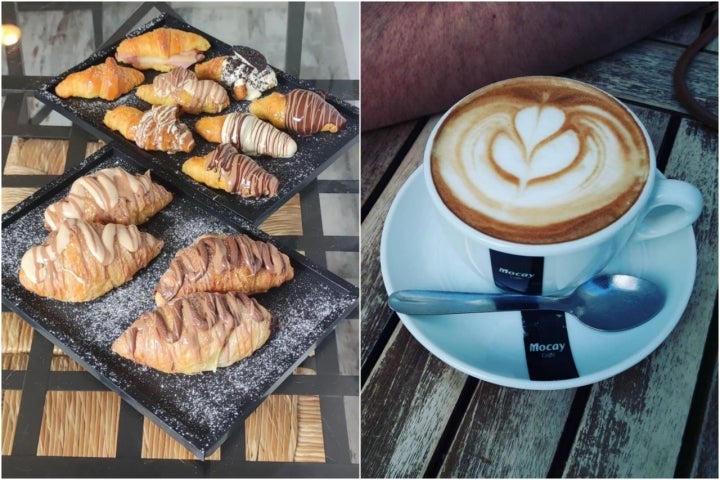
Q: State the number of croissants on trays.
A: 12